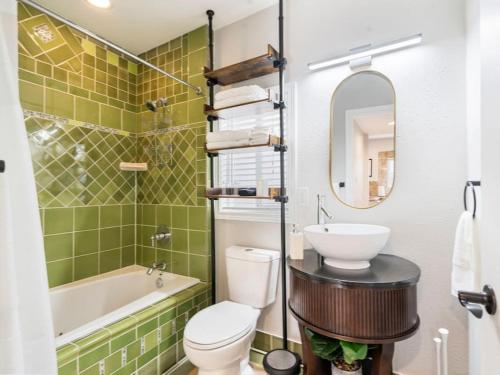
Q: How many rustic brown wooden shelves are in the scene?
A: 4